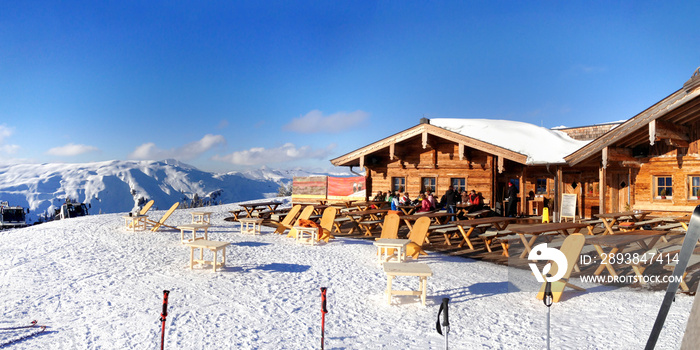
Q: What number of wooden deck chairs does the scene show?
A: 8